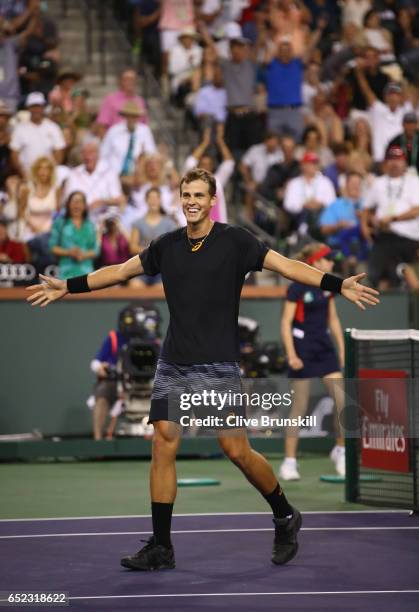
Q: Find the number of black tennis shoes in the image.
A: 2